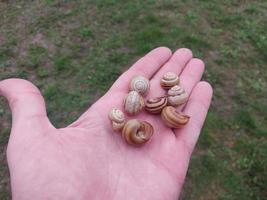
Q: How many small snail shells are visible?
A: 8